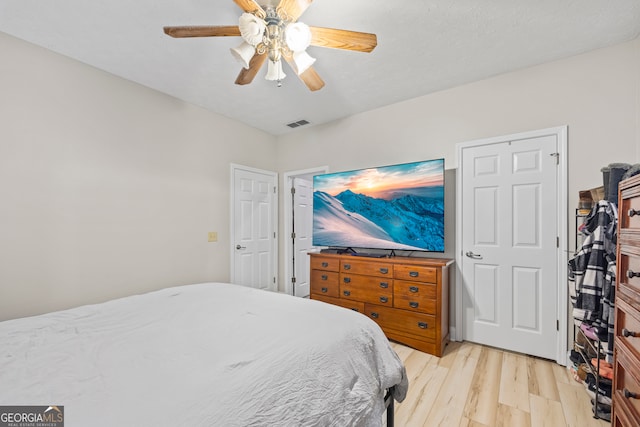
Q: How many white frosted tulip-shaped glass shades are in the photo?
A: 5